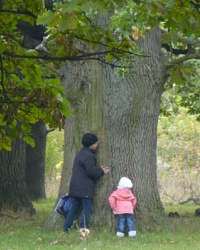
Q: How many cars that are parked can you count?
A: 0